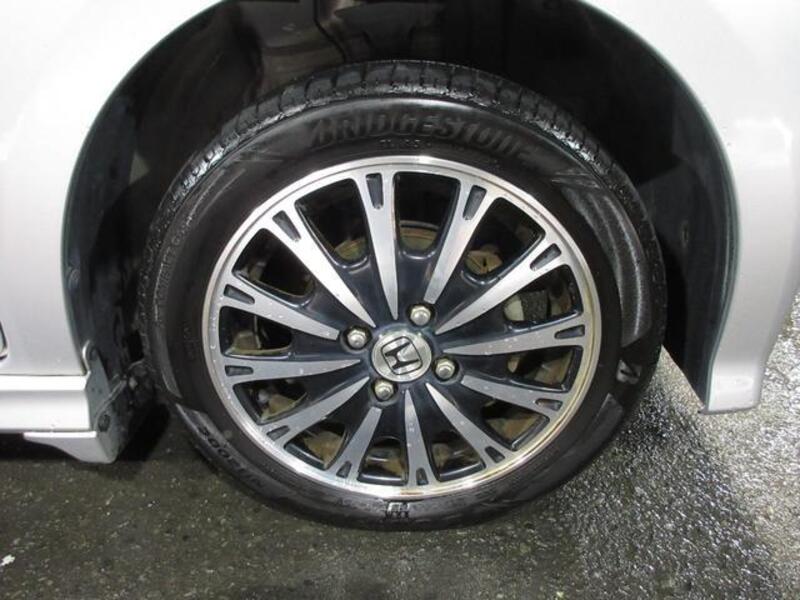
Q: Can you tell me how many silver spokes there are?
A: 12